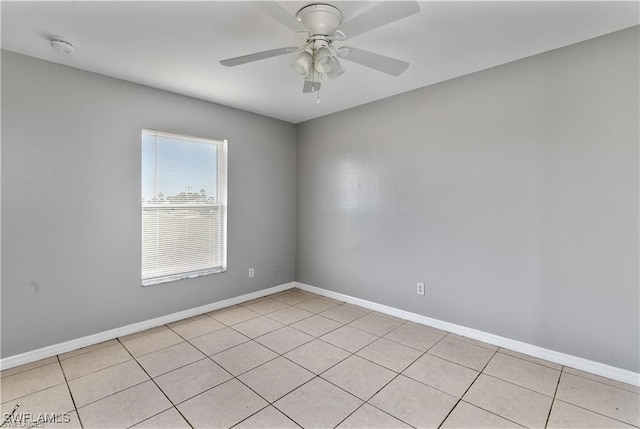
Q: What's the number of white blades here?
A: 5